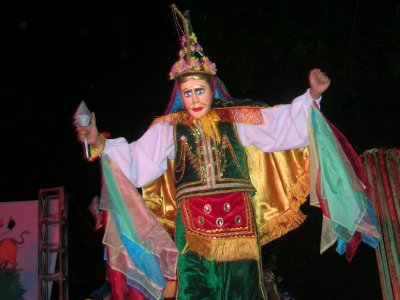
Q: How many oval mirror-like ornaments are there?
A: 5